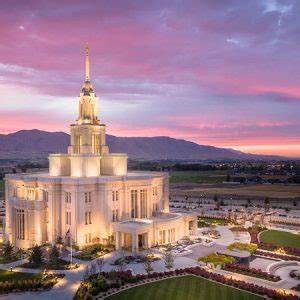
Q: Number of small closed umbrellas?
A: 0